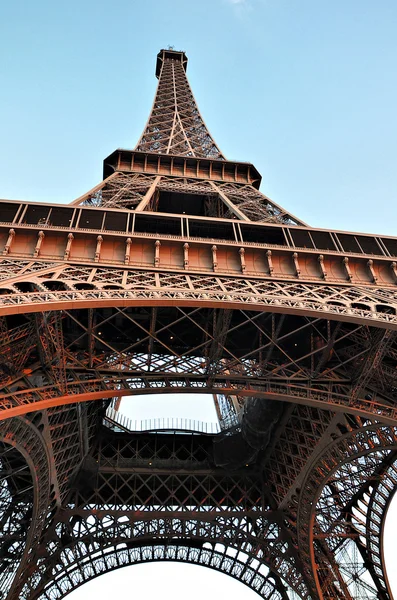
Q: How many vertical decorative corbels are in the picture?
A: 15